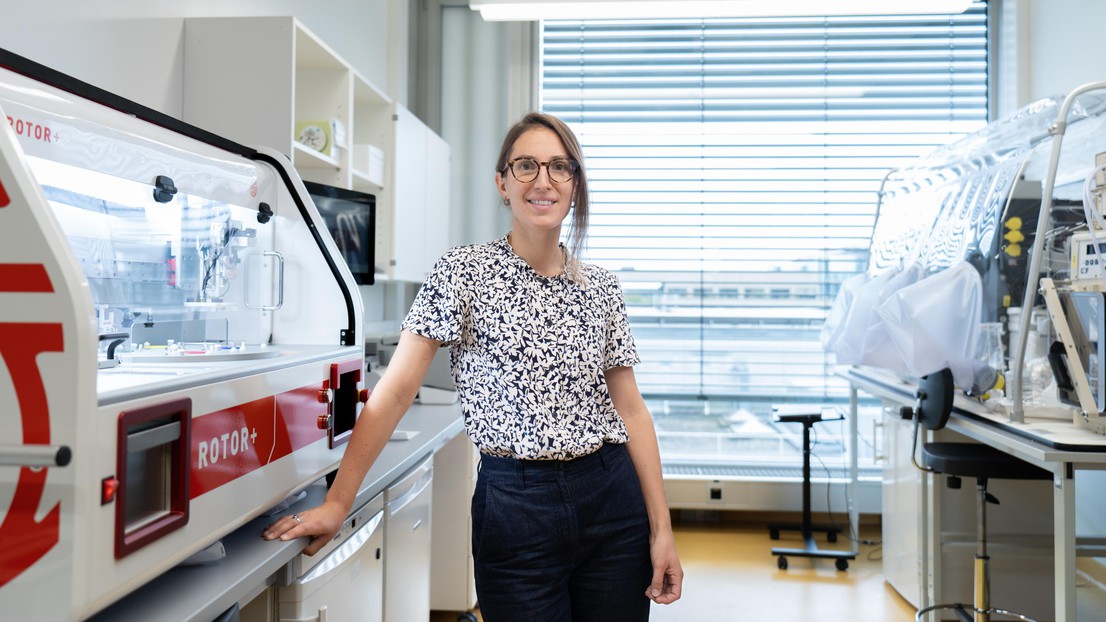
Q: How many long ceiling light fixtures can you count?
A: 1